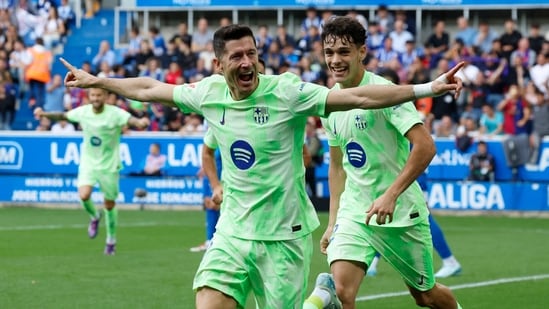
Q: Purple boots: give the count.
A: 2